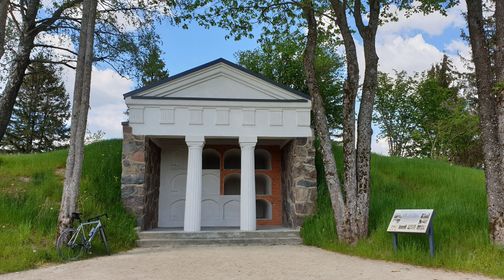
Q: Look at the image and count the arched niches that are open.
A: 6